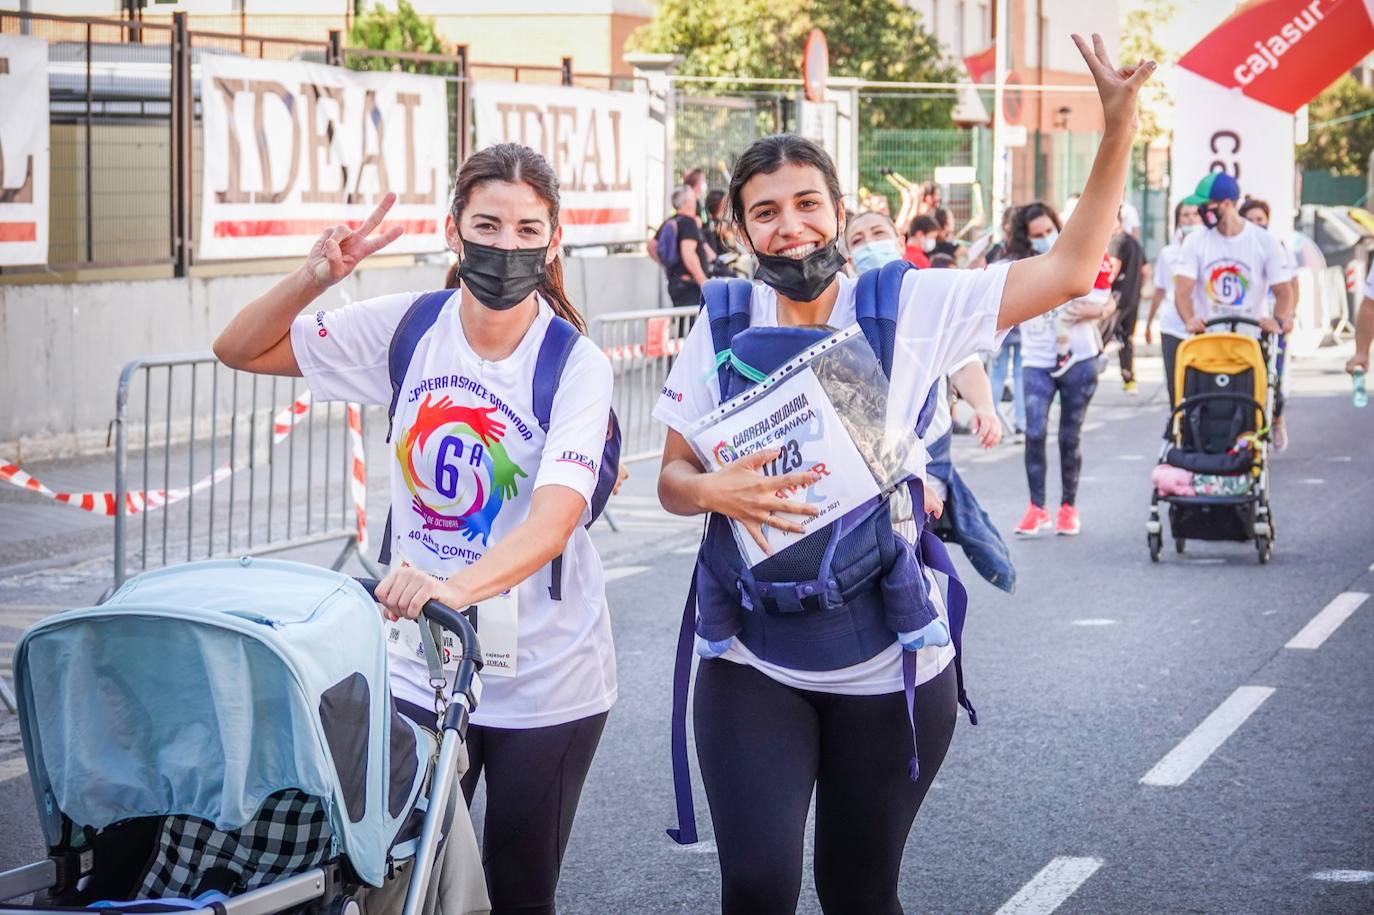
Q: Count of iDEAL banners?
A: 3